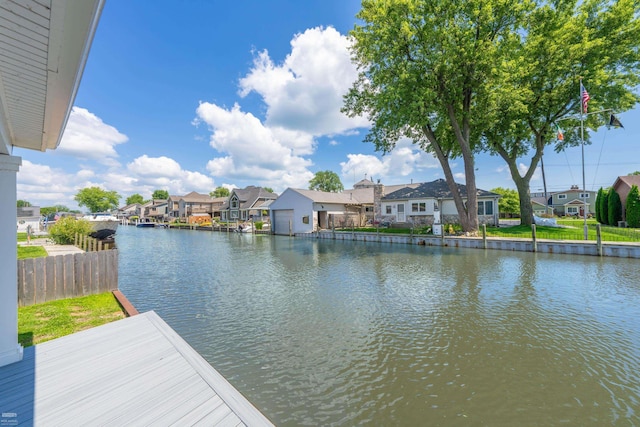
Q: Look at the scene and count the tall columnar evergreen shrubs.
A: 4